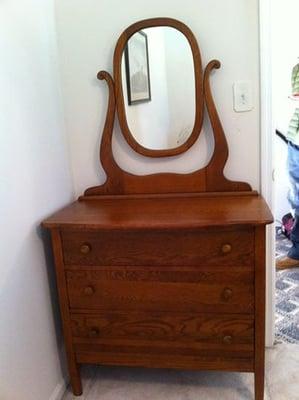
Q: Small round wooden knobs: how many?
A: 6